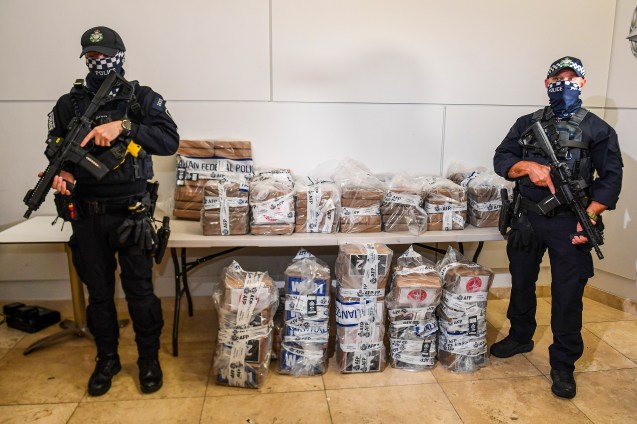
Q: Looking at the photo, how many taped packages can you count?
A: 13